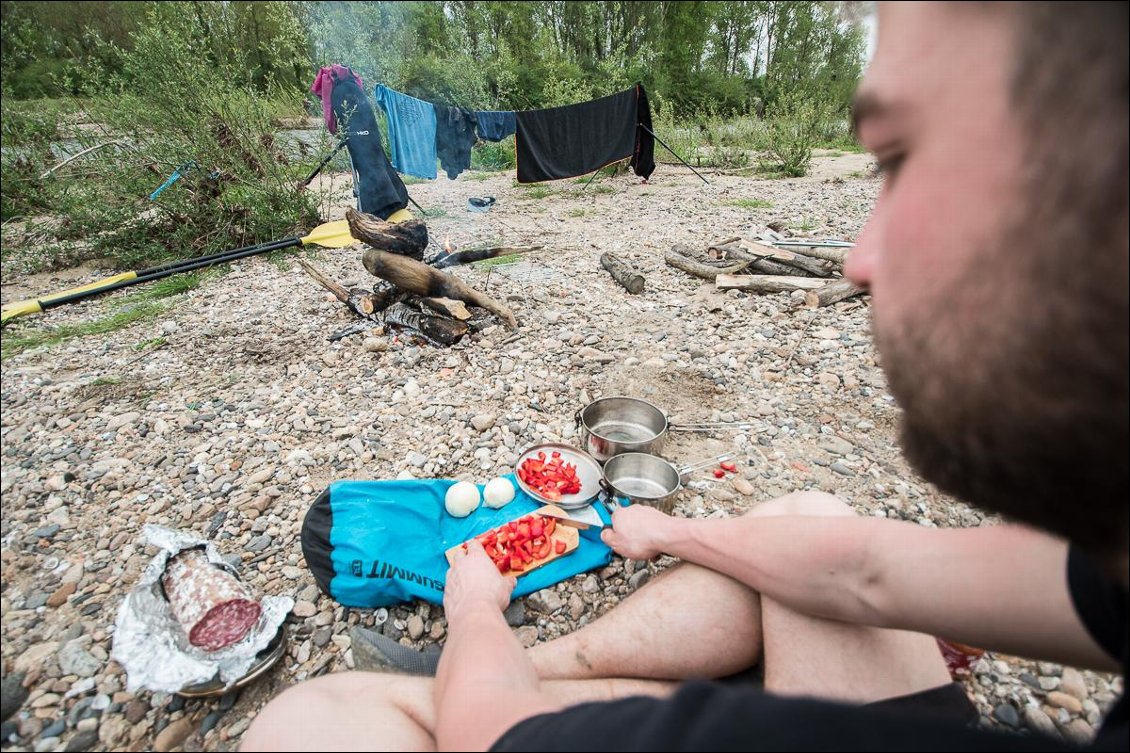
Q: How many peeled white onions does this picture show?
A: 2